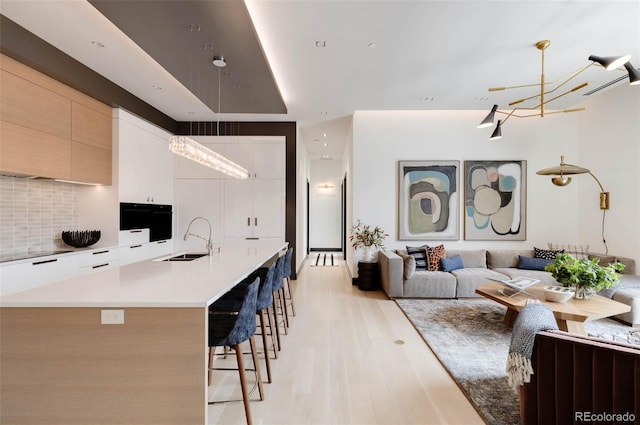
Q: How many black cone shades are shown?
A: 4